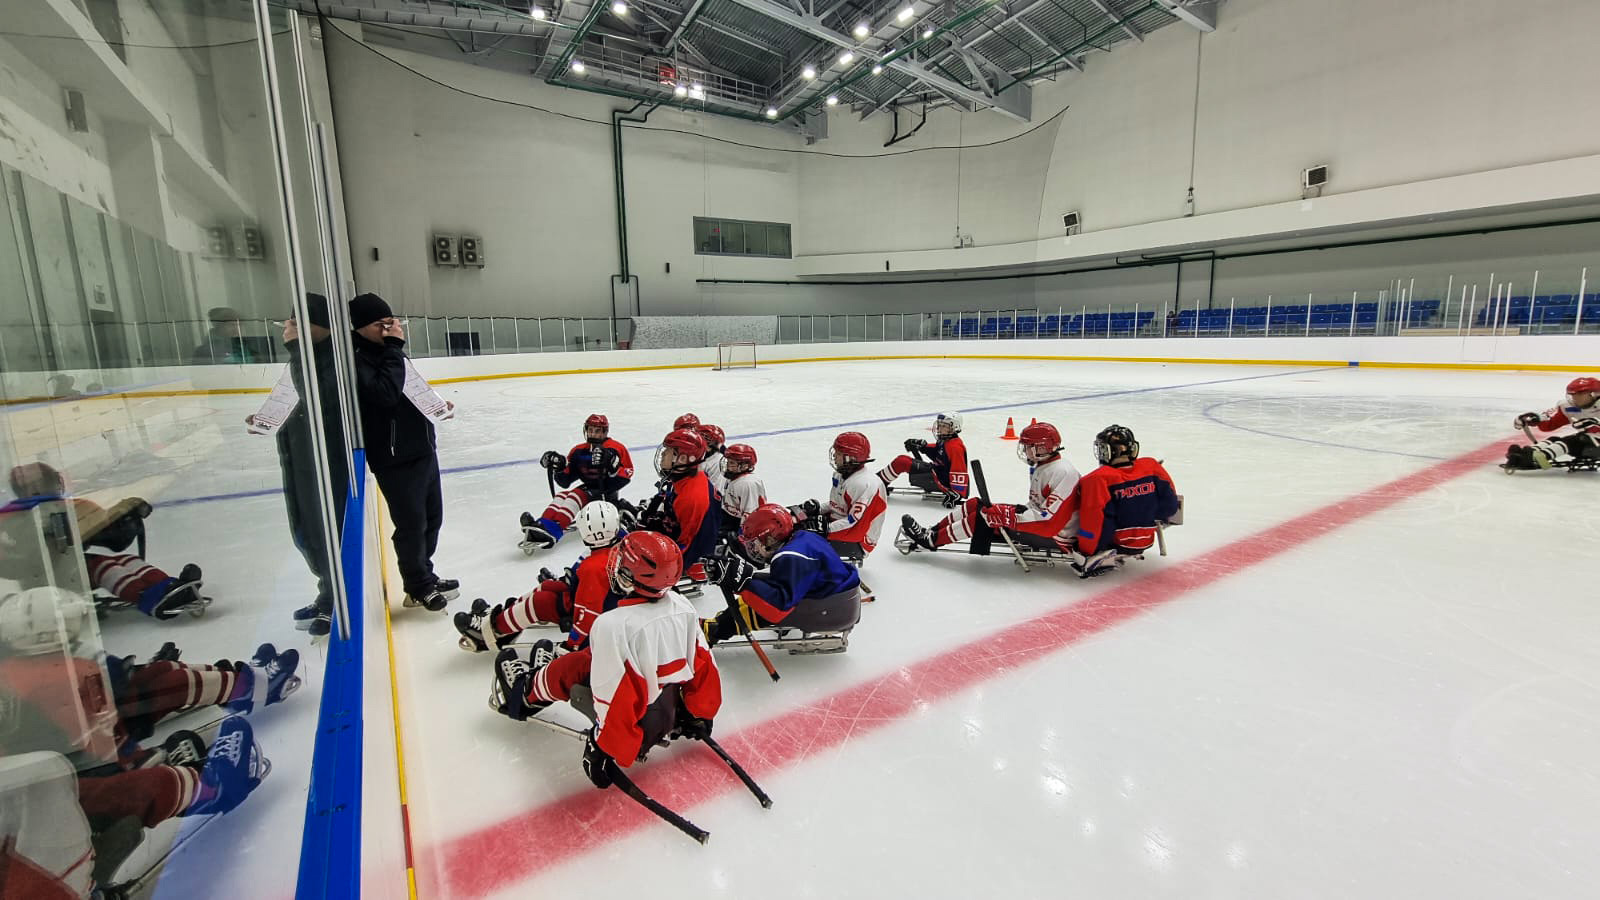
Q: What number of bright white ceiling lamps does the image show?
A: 13